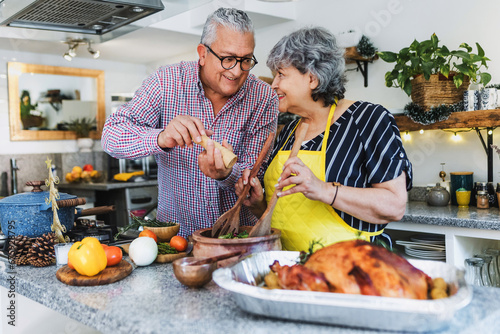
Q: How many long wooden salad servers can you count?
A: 2